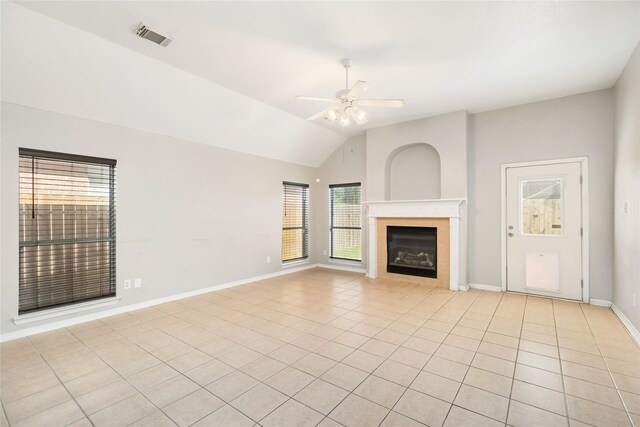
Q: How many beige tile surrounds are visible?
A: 1